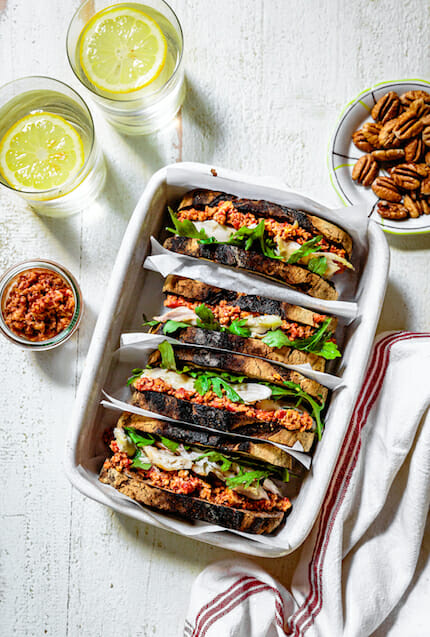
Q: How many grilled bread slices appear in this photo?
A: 8